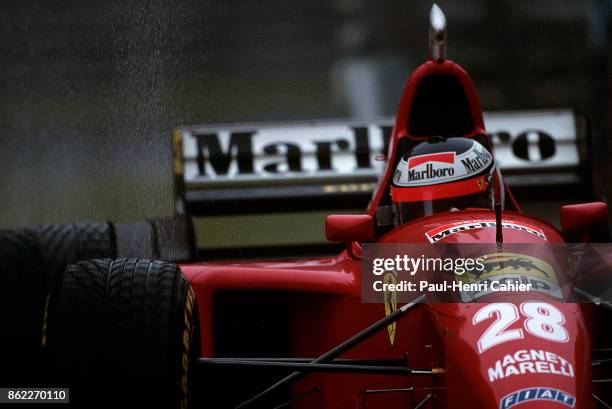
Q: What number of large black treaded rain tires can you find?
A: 2